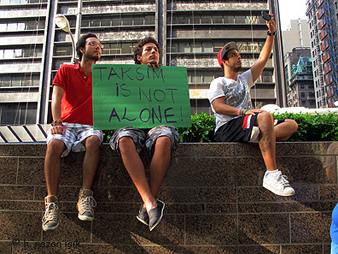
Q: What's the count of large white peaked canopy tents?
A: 0